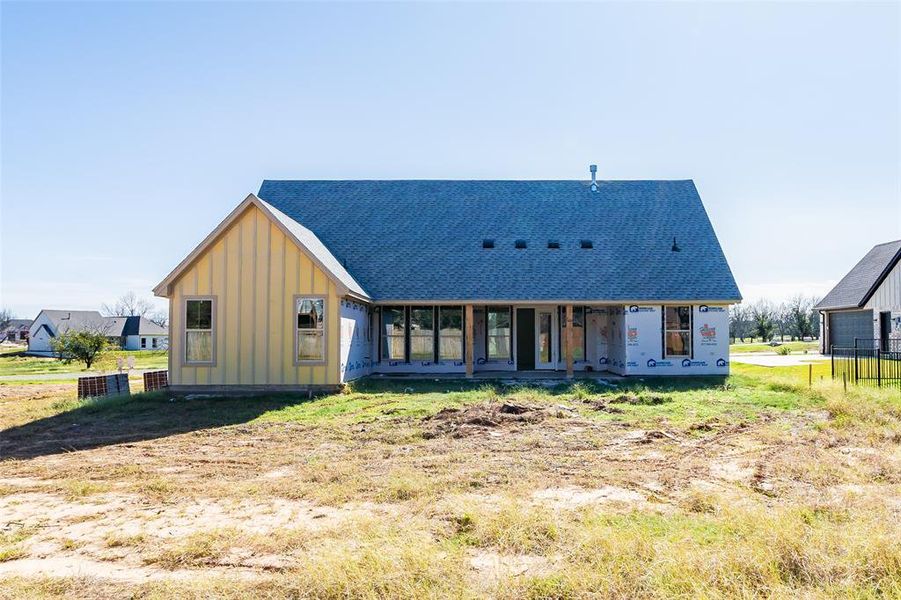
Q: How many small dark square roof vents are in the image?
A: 4